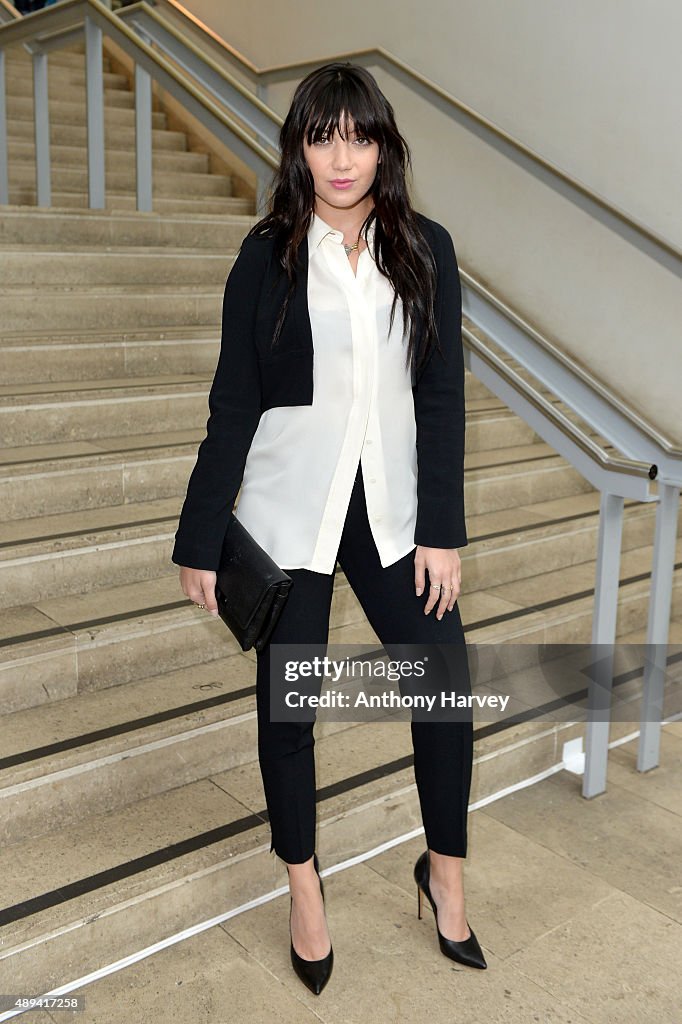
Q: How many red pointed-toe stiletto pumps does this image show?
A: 0